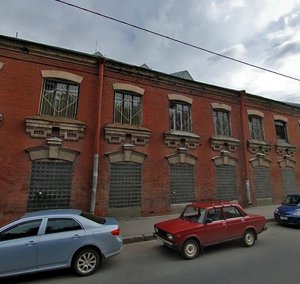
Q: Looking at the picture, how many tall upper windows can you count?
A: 6